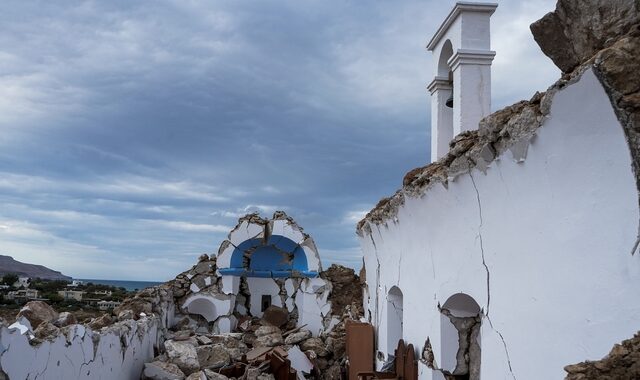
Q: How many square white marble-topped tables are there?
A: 0